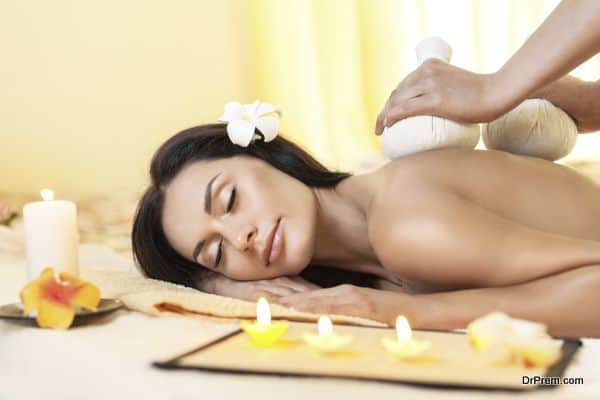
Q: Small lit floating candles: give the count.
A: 3